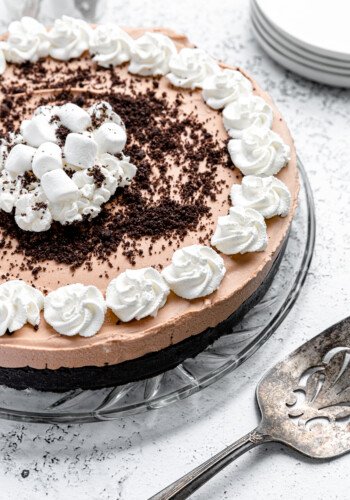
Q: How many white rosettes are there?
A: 15